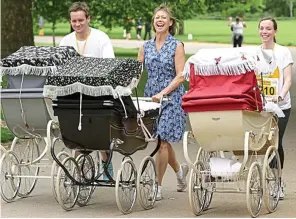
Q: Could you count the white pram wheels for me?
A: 12